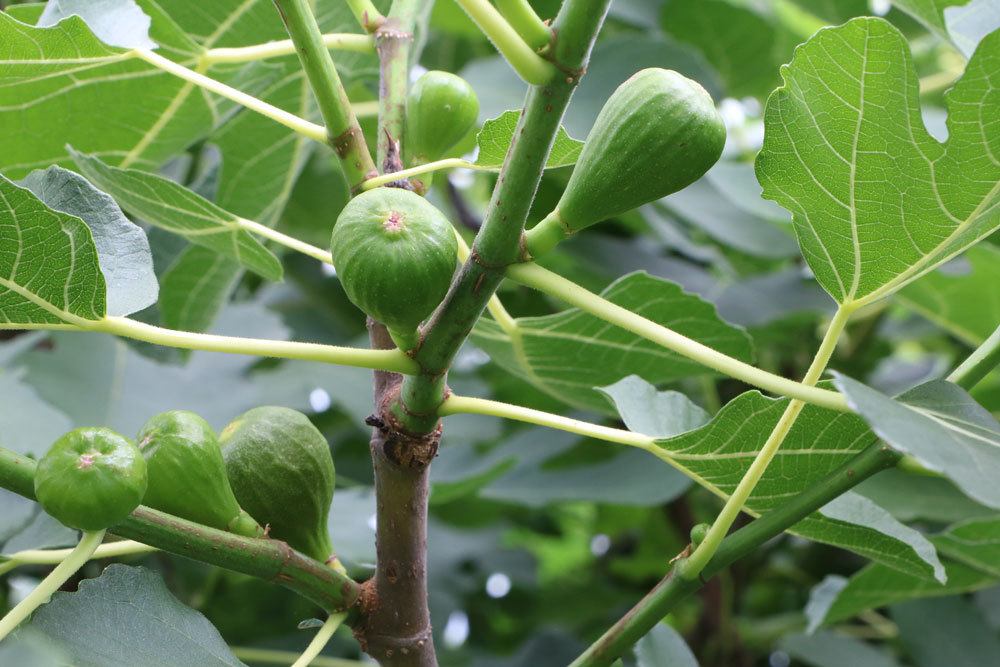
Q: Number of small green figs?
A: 6